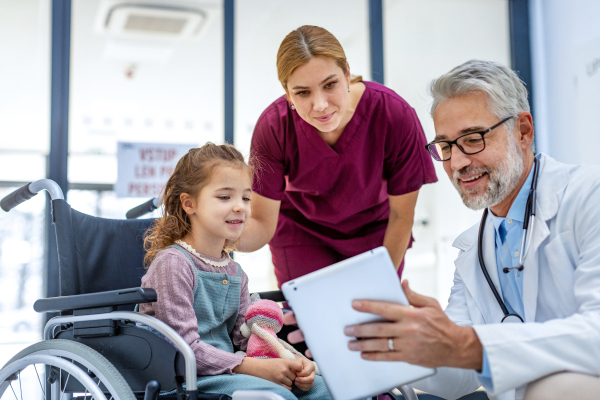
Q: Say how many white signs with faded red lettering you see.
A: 1